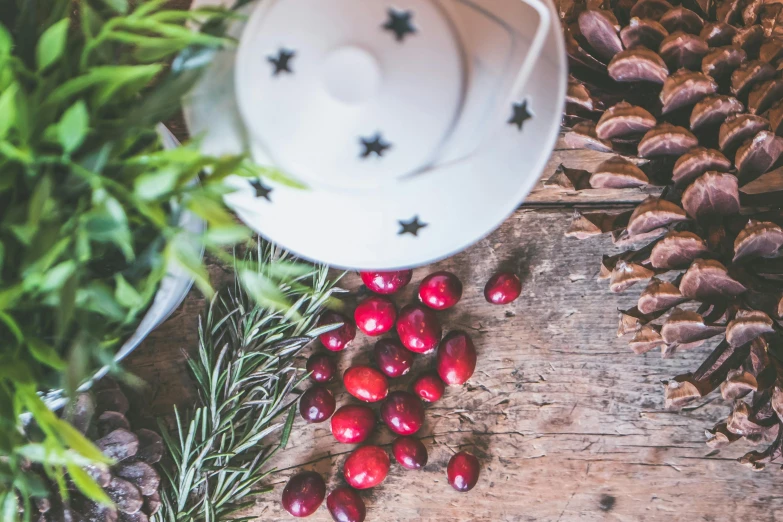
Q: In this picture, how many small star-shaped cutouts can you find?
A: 6